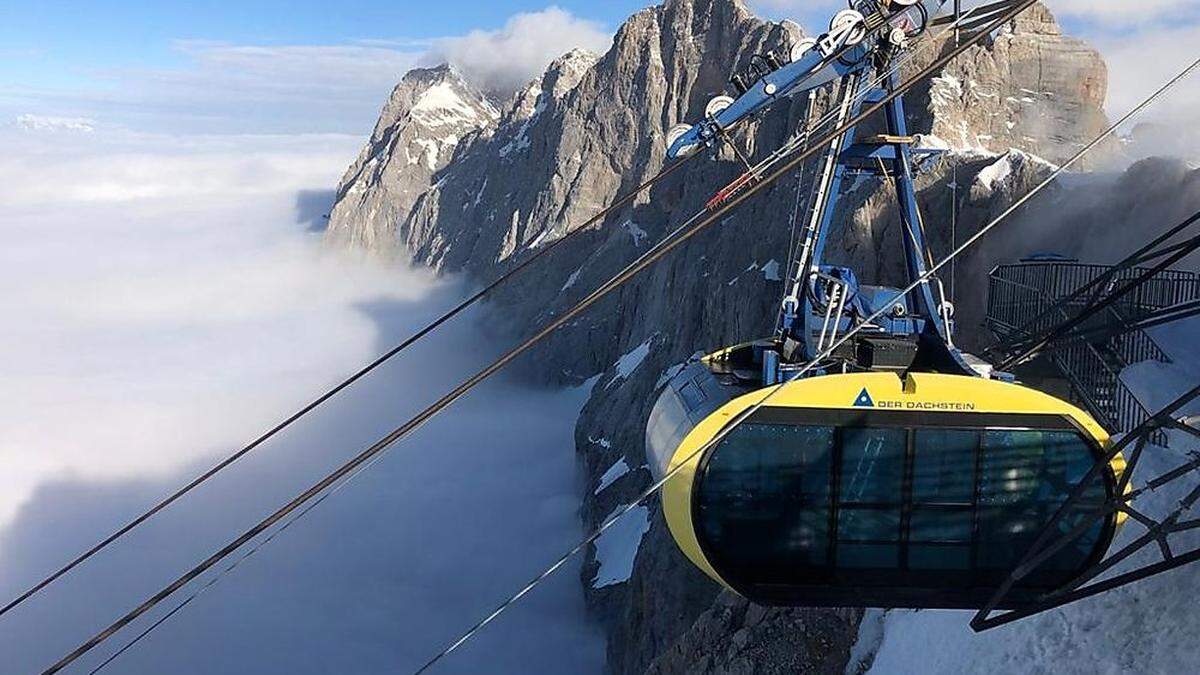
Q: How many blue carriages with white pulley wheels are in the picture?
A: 1